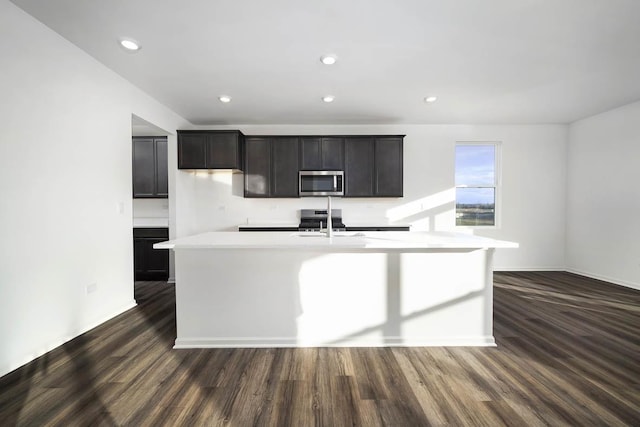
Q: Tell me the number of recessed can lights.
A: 5